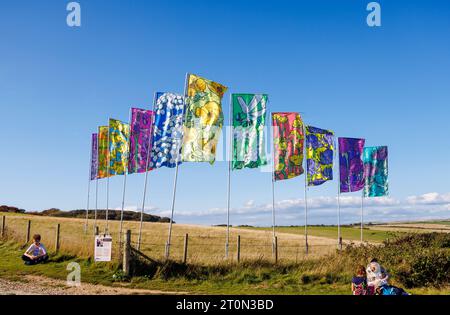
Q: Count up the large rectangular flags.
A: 11